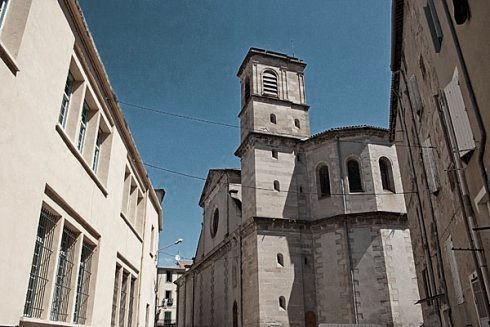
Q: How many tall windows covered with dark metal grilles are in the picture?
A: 6